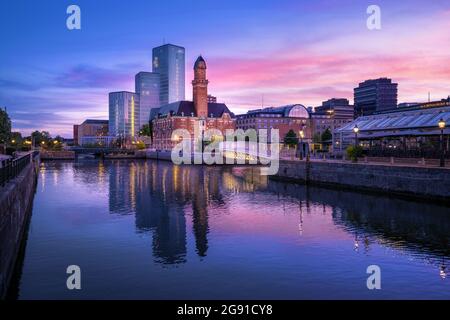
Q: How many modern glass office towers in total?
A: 3